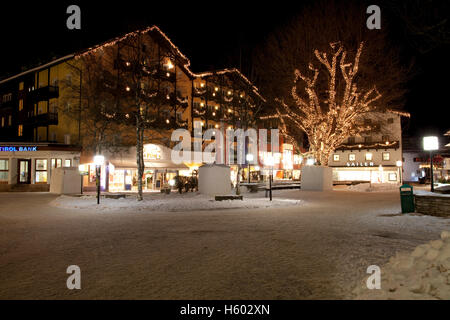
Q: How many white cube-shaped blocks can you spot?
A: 3